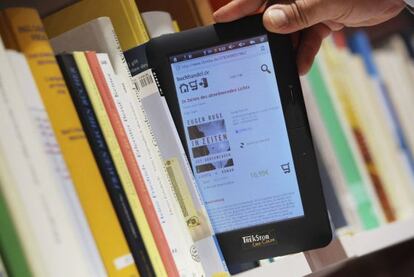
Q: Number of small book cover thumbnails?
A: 1